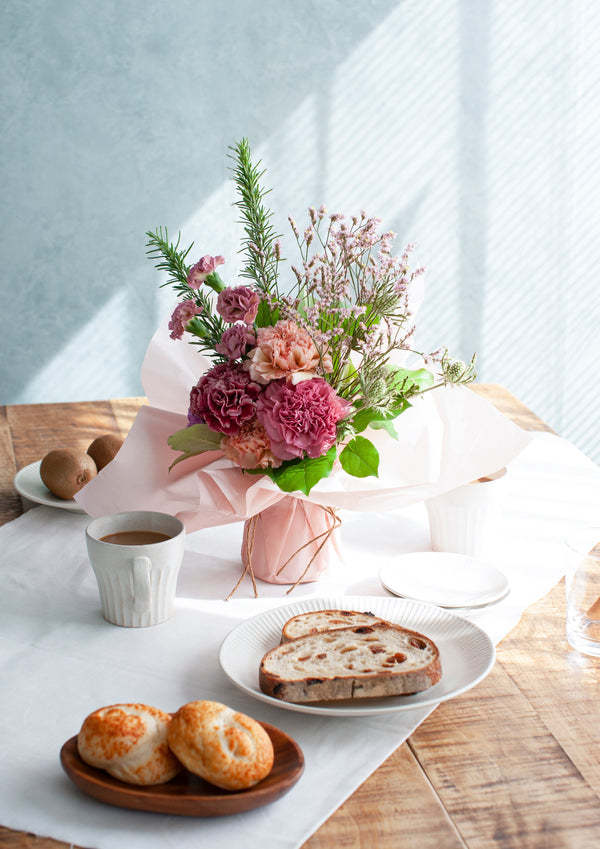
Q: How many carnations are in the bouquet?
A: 8